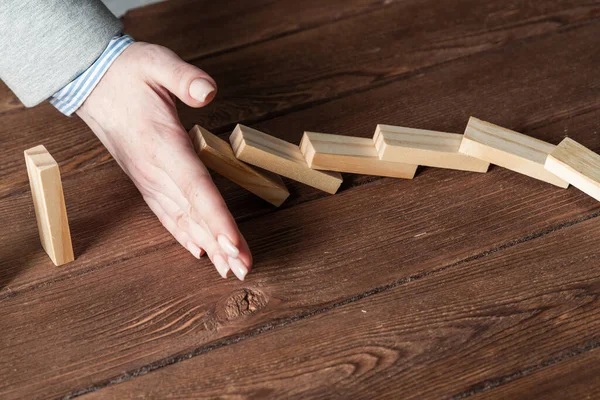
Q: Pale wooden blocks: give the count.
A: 7